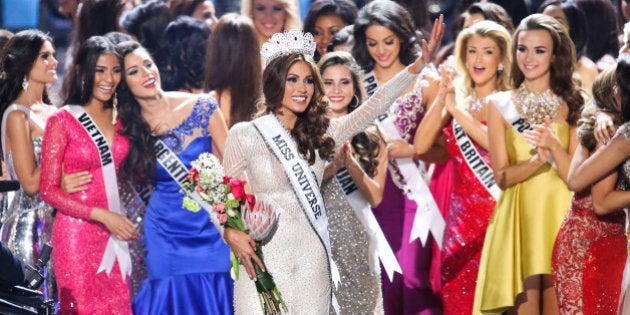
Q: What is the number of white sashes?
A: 8